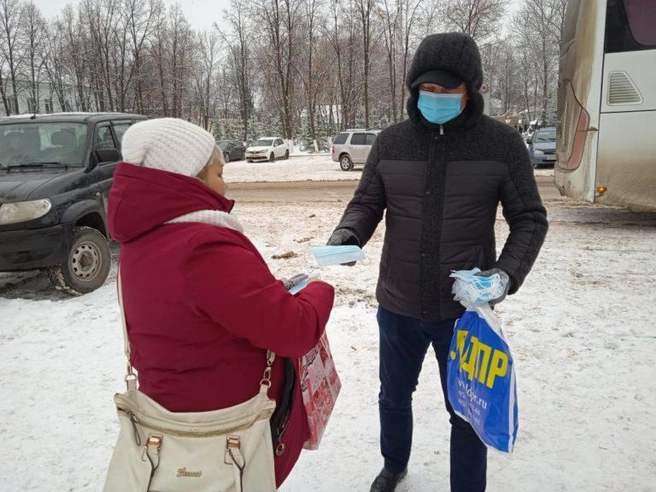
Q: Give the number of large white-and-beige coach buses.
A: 1